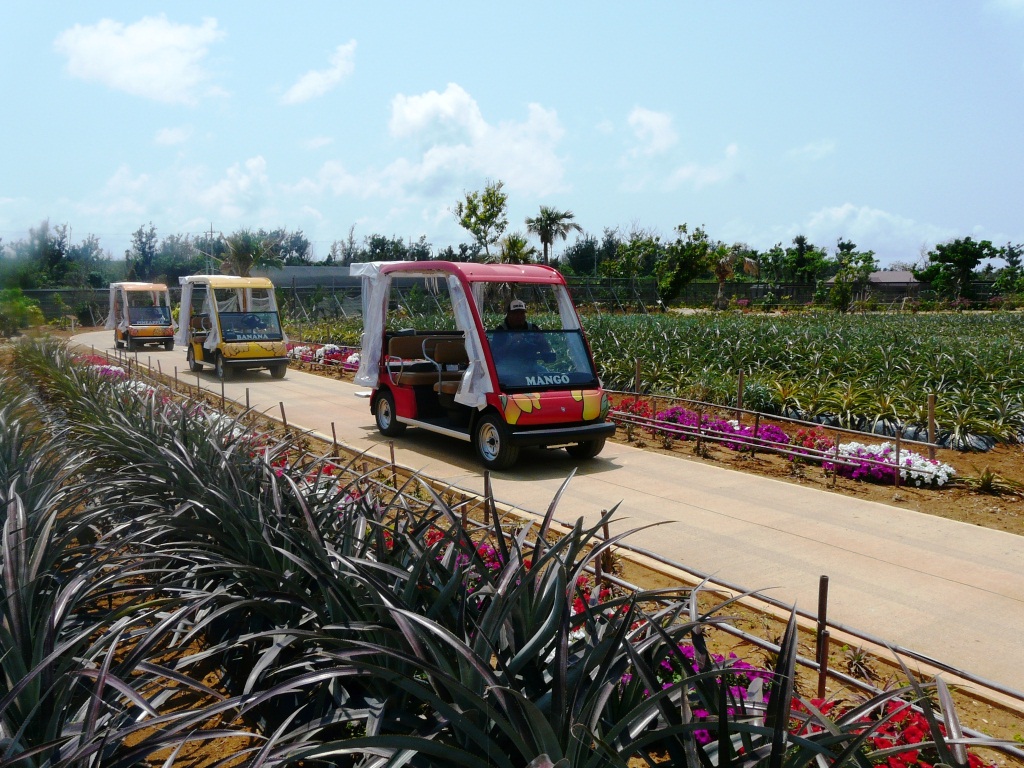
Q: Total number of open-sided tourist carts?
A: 3